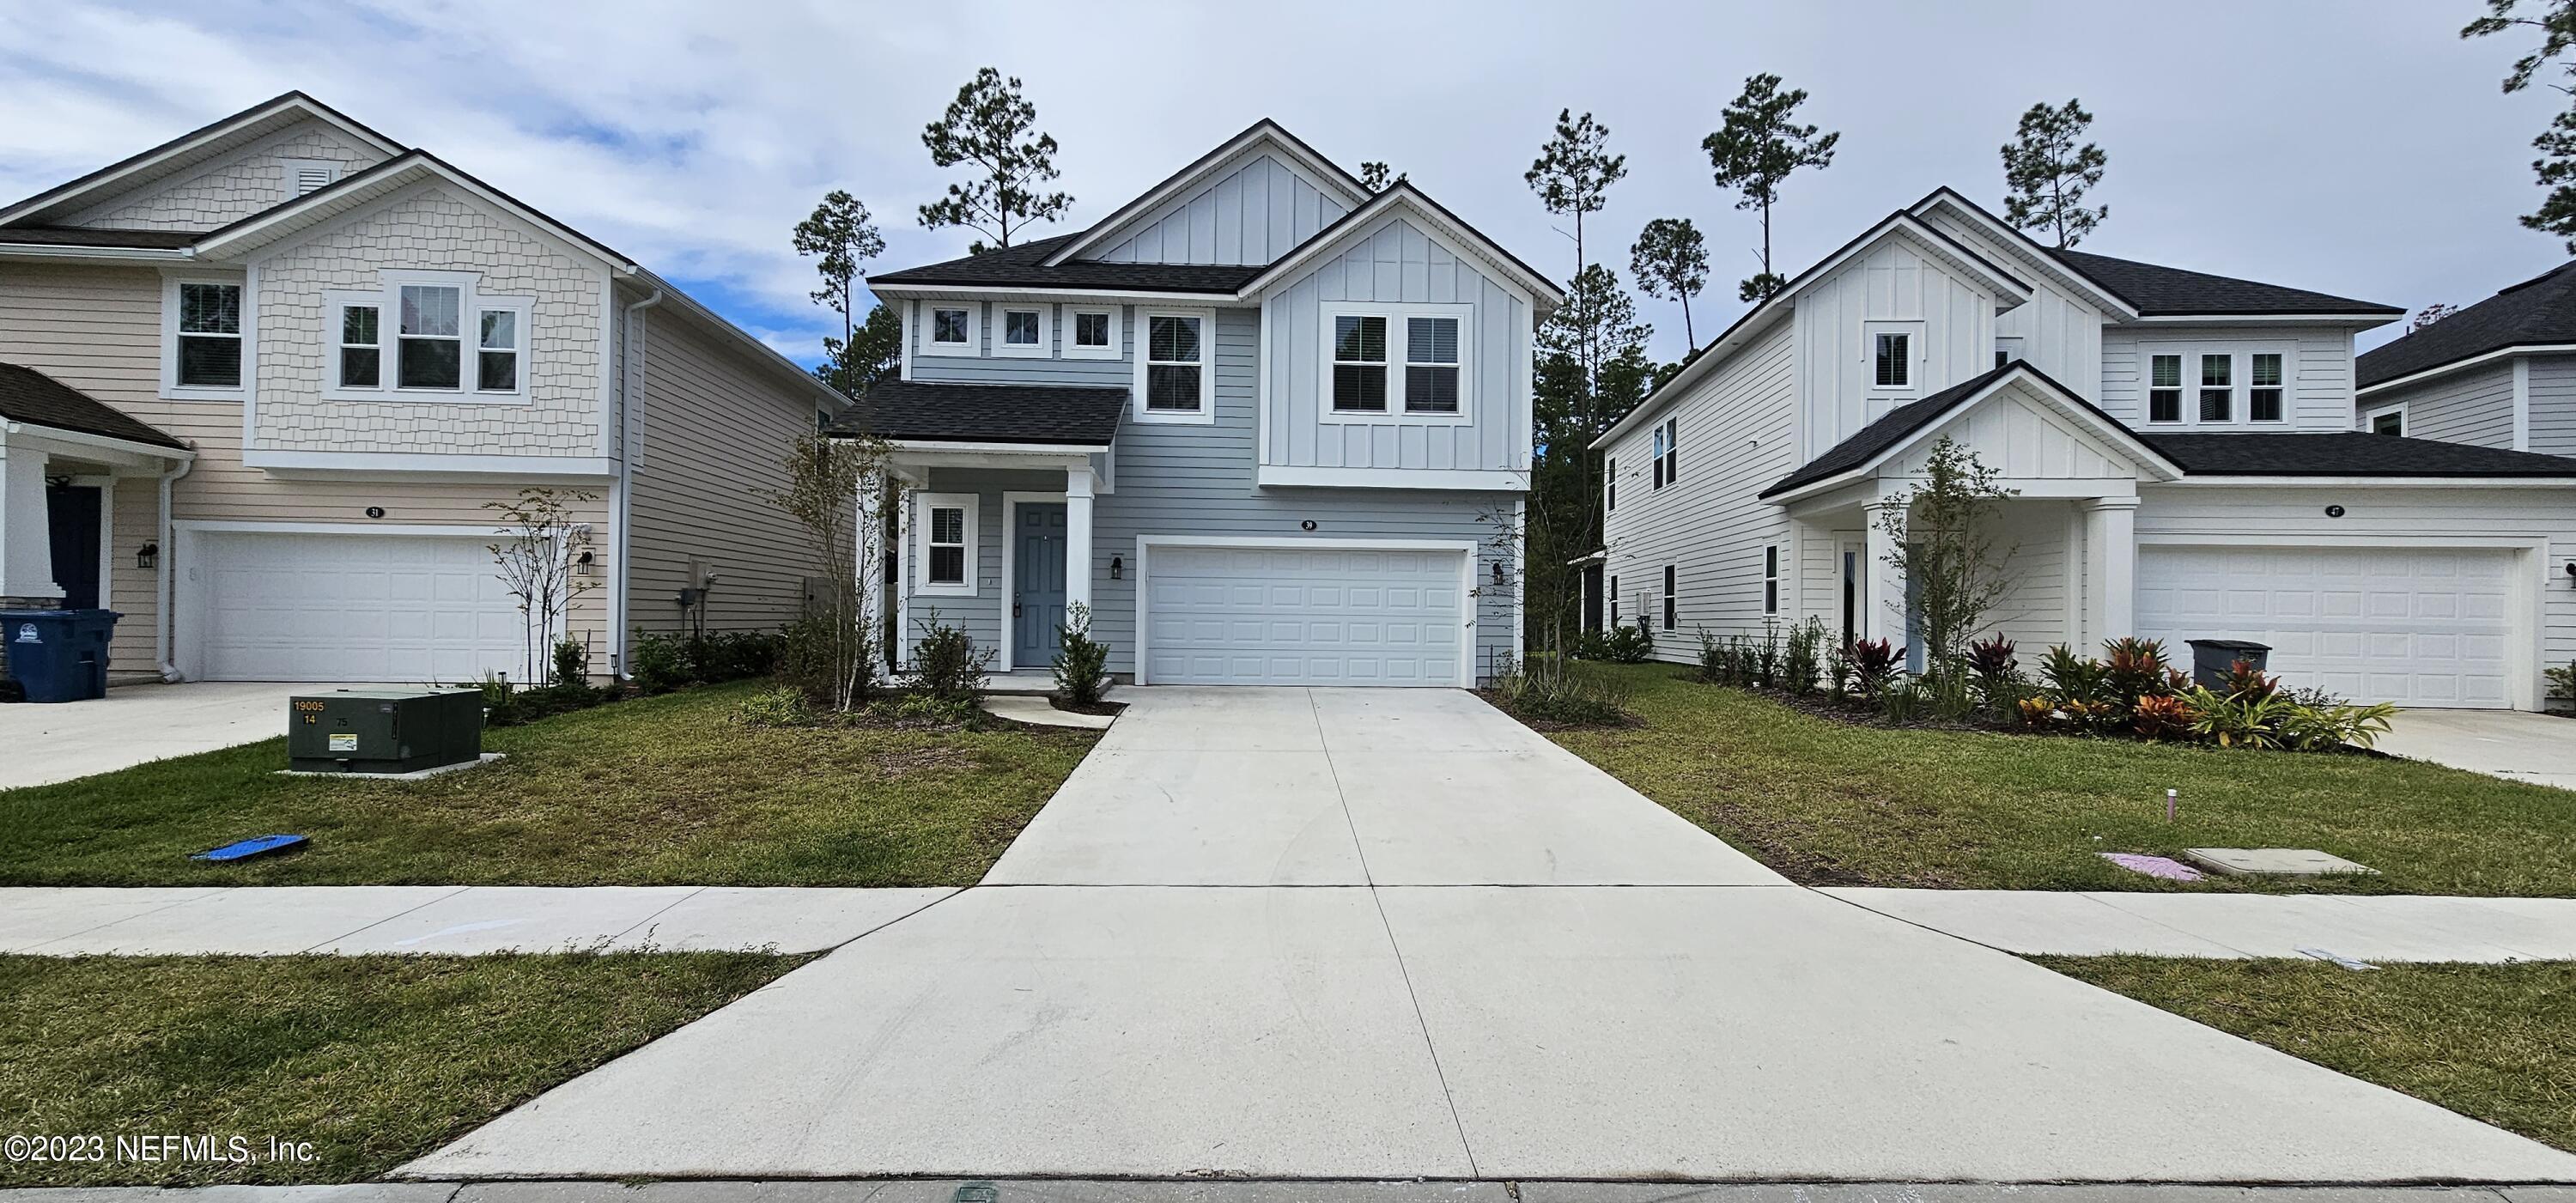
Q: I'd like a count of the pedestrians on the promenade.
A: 0